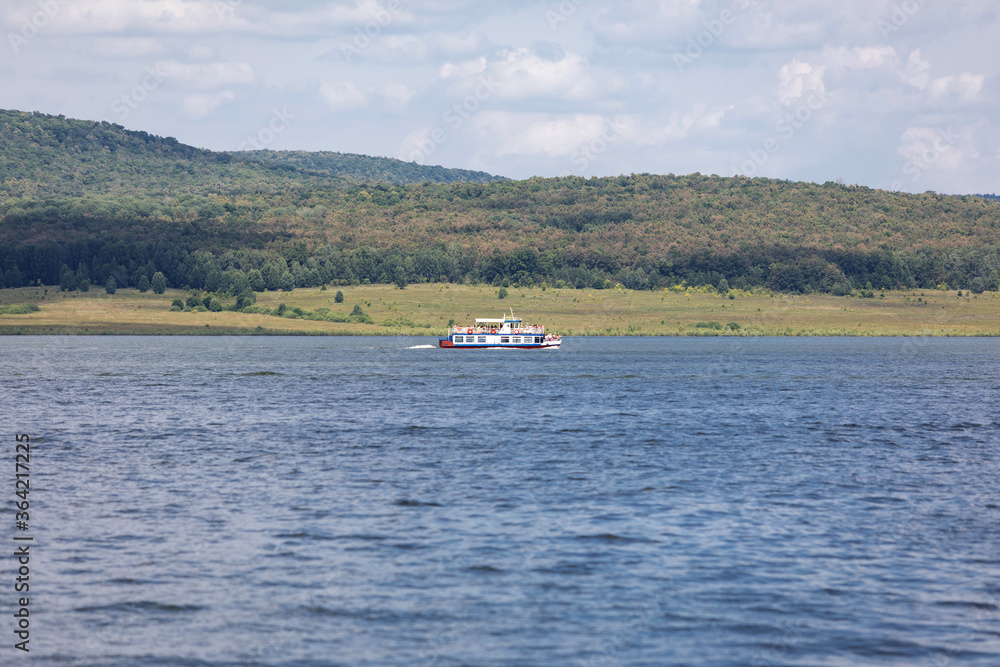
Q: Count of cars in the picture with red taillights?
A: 0